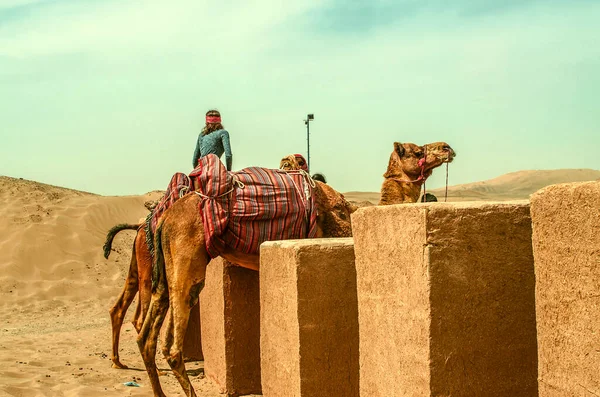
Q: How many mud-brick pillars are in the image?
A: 5